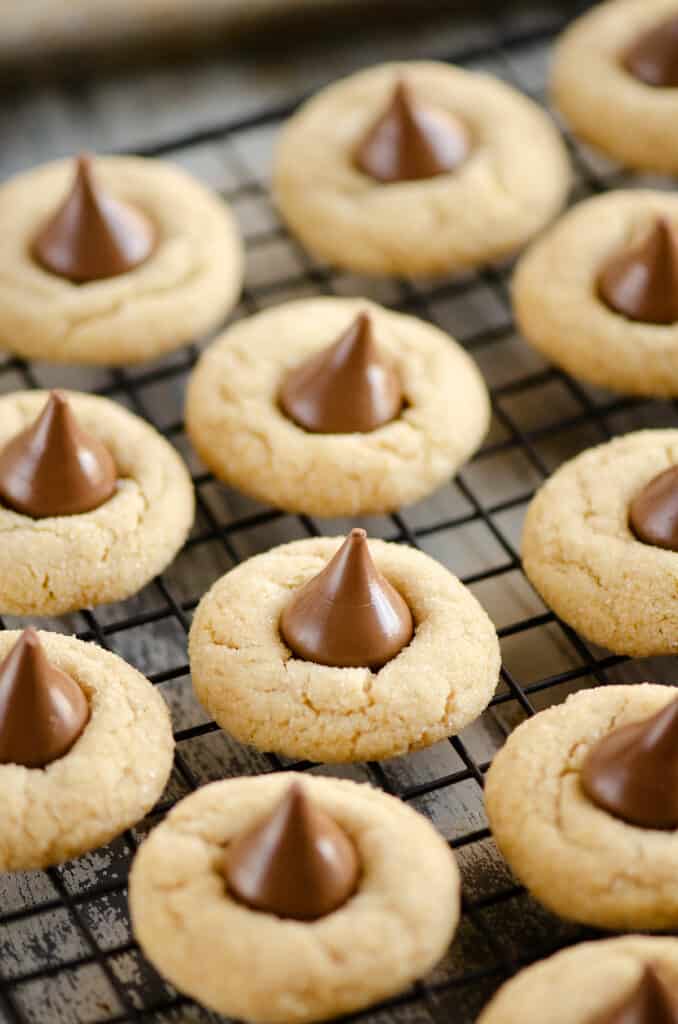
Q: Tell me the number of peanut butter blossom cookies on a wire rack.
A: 12